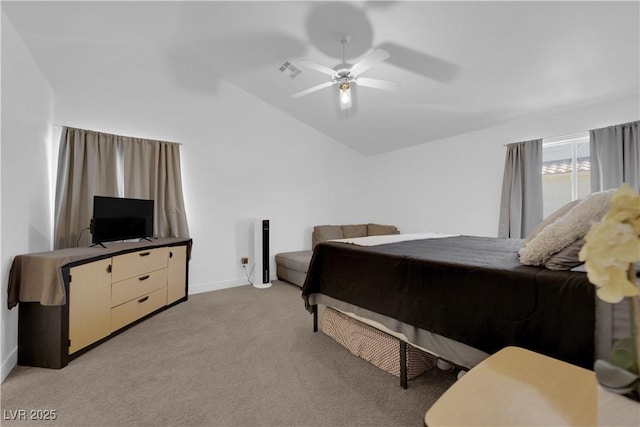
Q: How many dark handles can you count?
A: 5